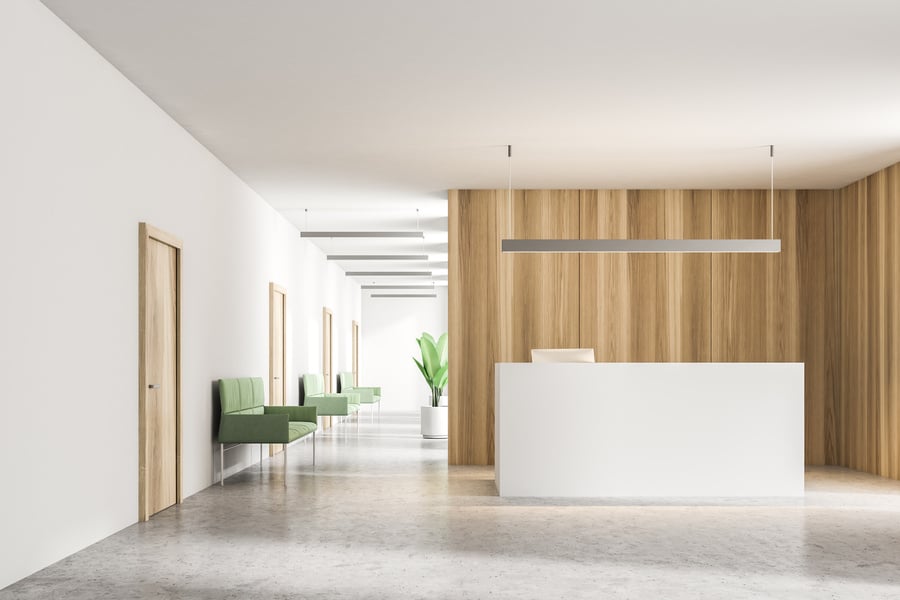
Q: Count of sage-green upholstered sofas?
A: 3